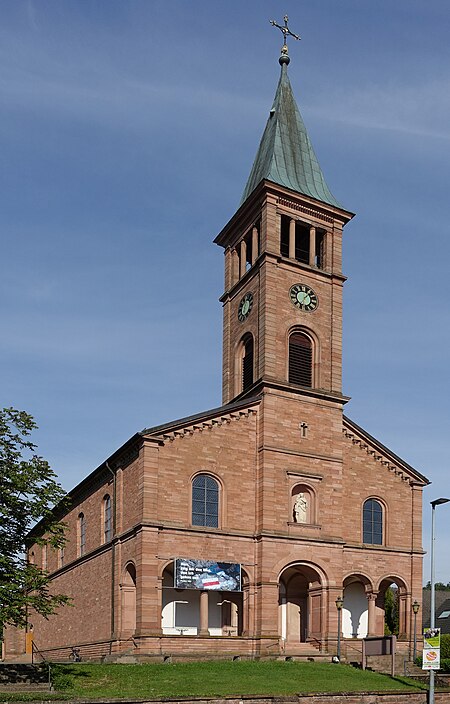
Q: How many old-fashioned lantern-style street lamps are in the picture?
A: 2